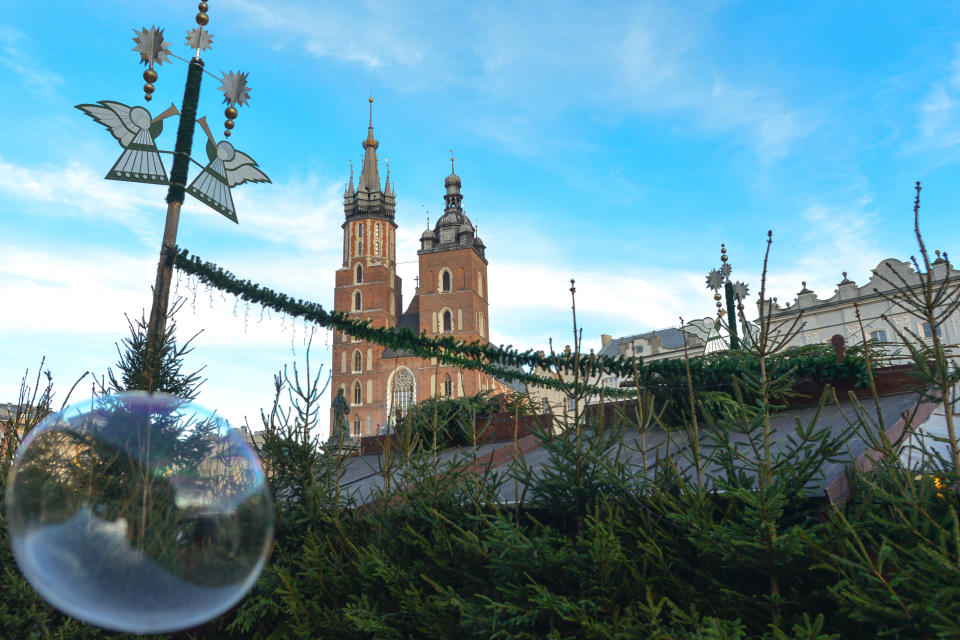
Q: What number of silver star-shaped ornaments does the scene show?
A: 6